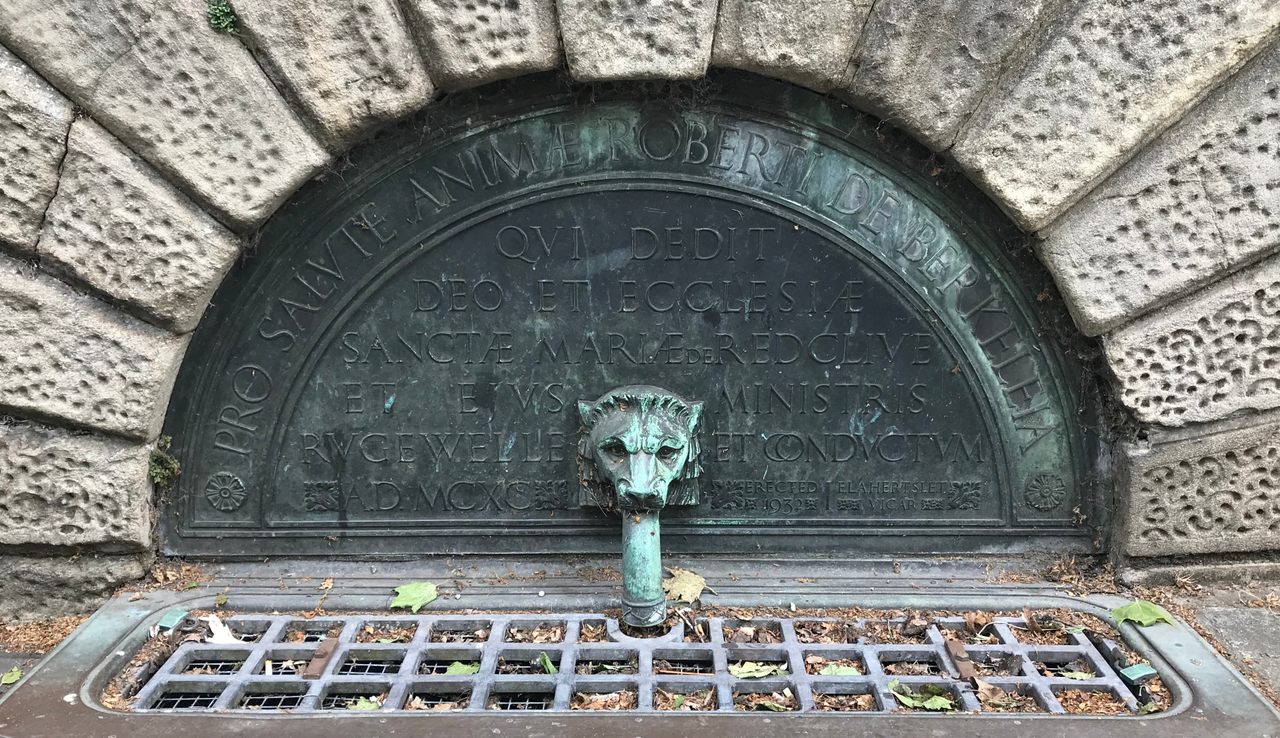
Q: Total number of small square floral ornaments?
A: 4